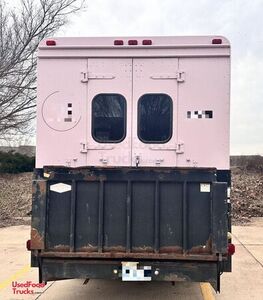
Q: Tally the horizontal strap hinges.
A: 4